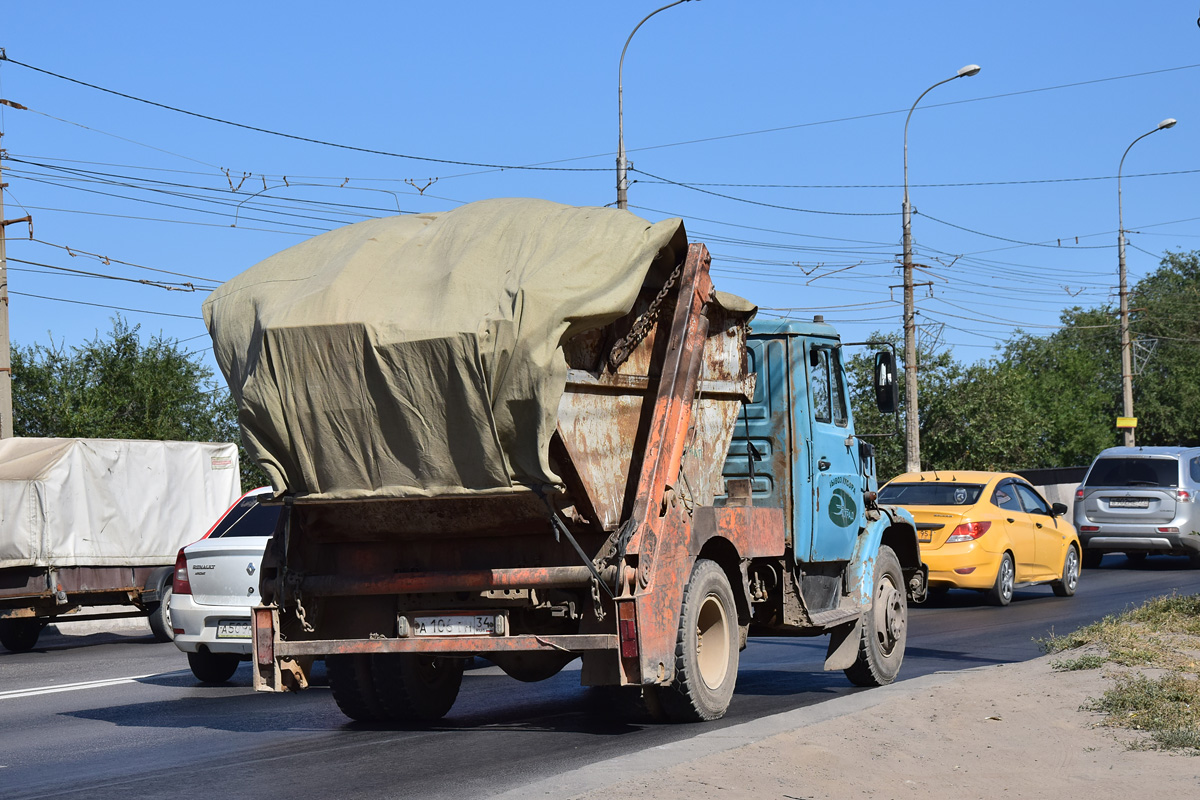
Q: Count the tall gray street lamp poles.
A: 3